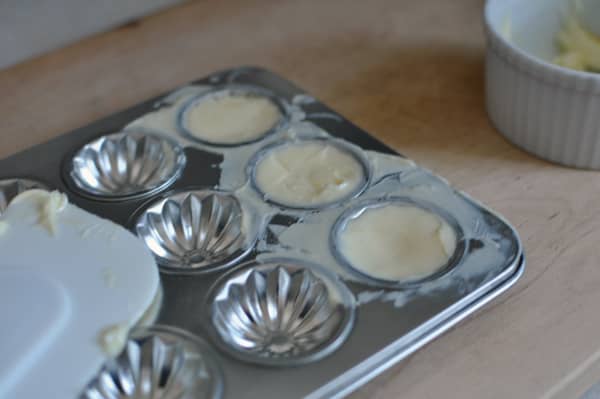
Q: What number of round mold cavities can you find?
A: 8